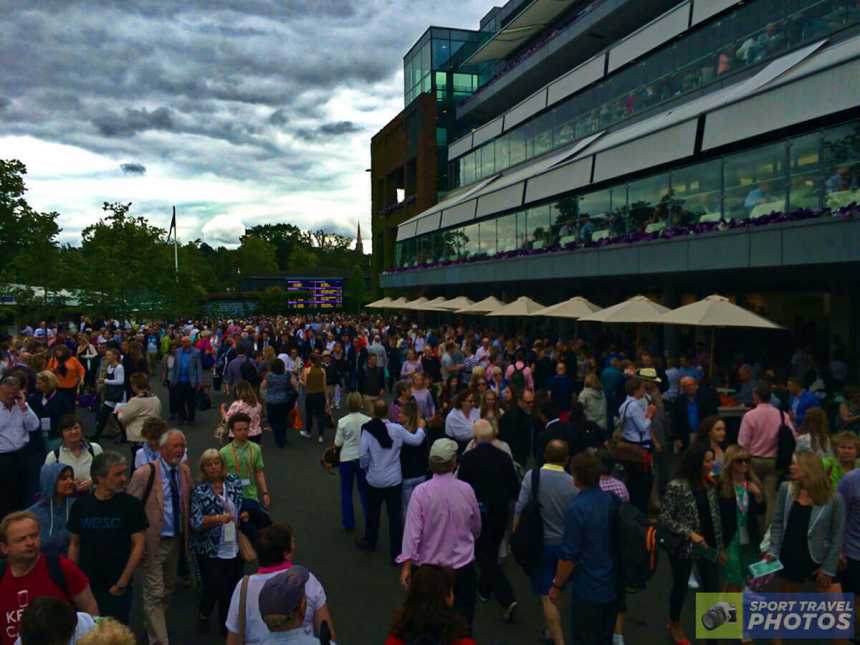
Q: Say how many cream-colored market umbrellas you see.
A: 10